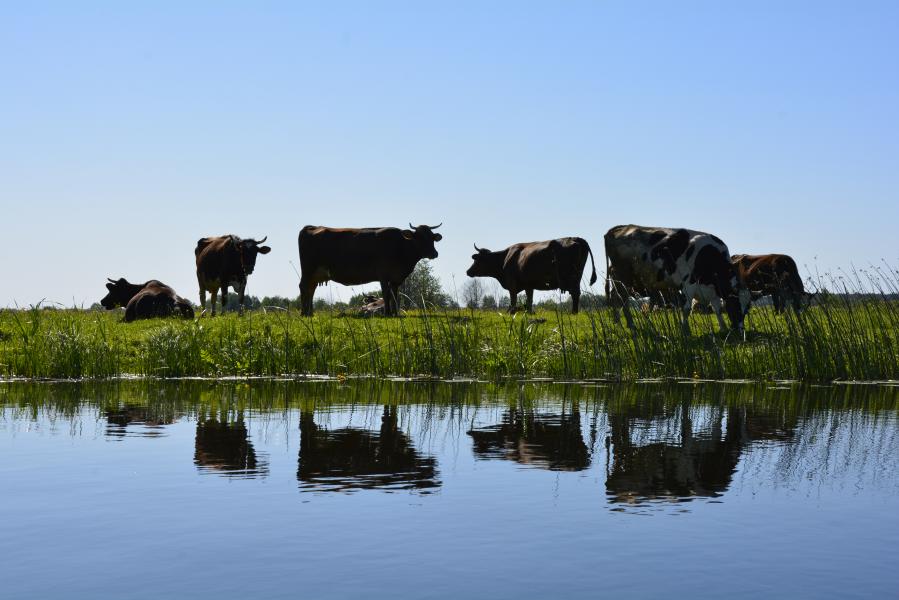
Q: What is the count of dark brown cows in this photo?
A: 5